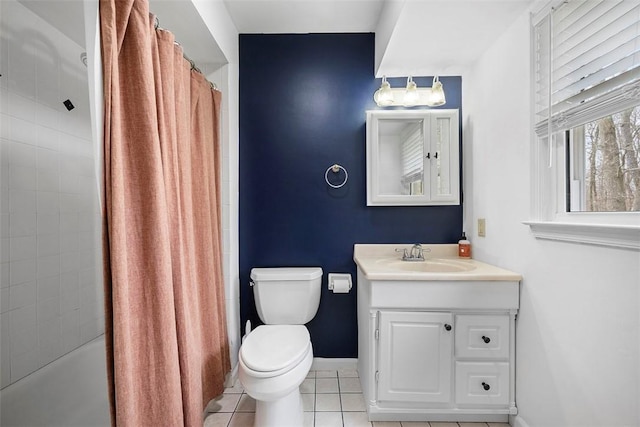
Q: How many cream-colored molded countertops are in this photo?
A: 1